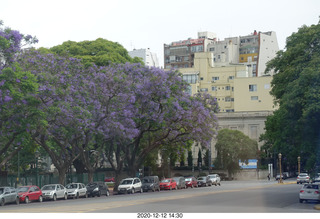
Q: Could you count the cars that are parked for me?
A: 12